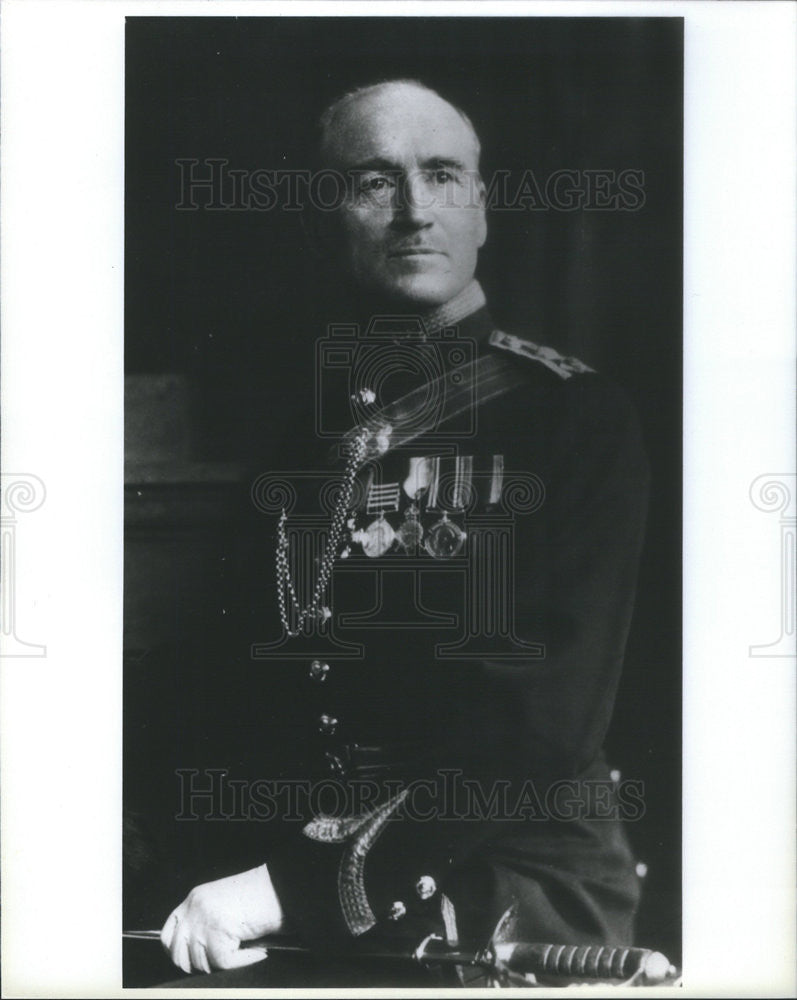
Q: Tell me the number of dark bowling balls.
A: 0